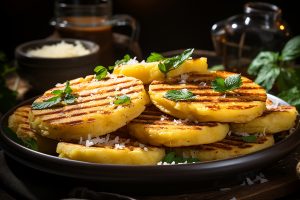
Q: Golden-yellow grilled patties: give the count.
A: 8